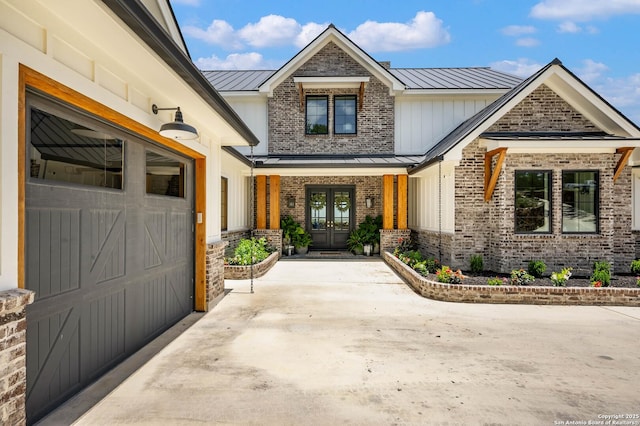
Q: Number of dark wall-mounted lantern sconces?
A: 2